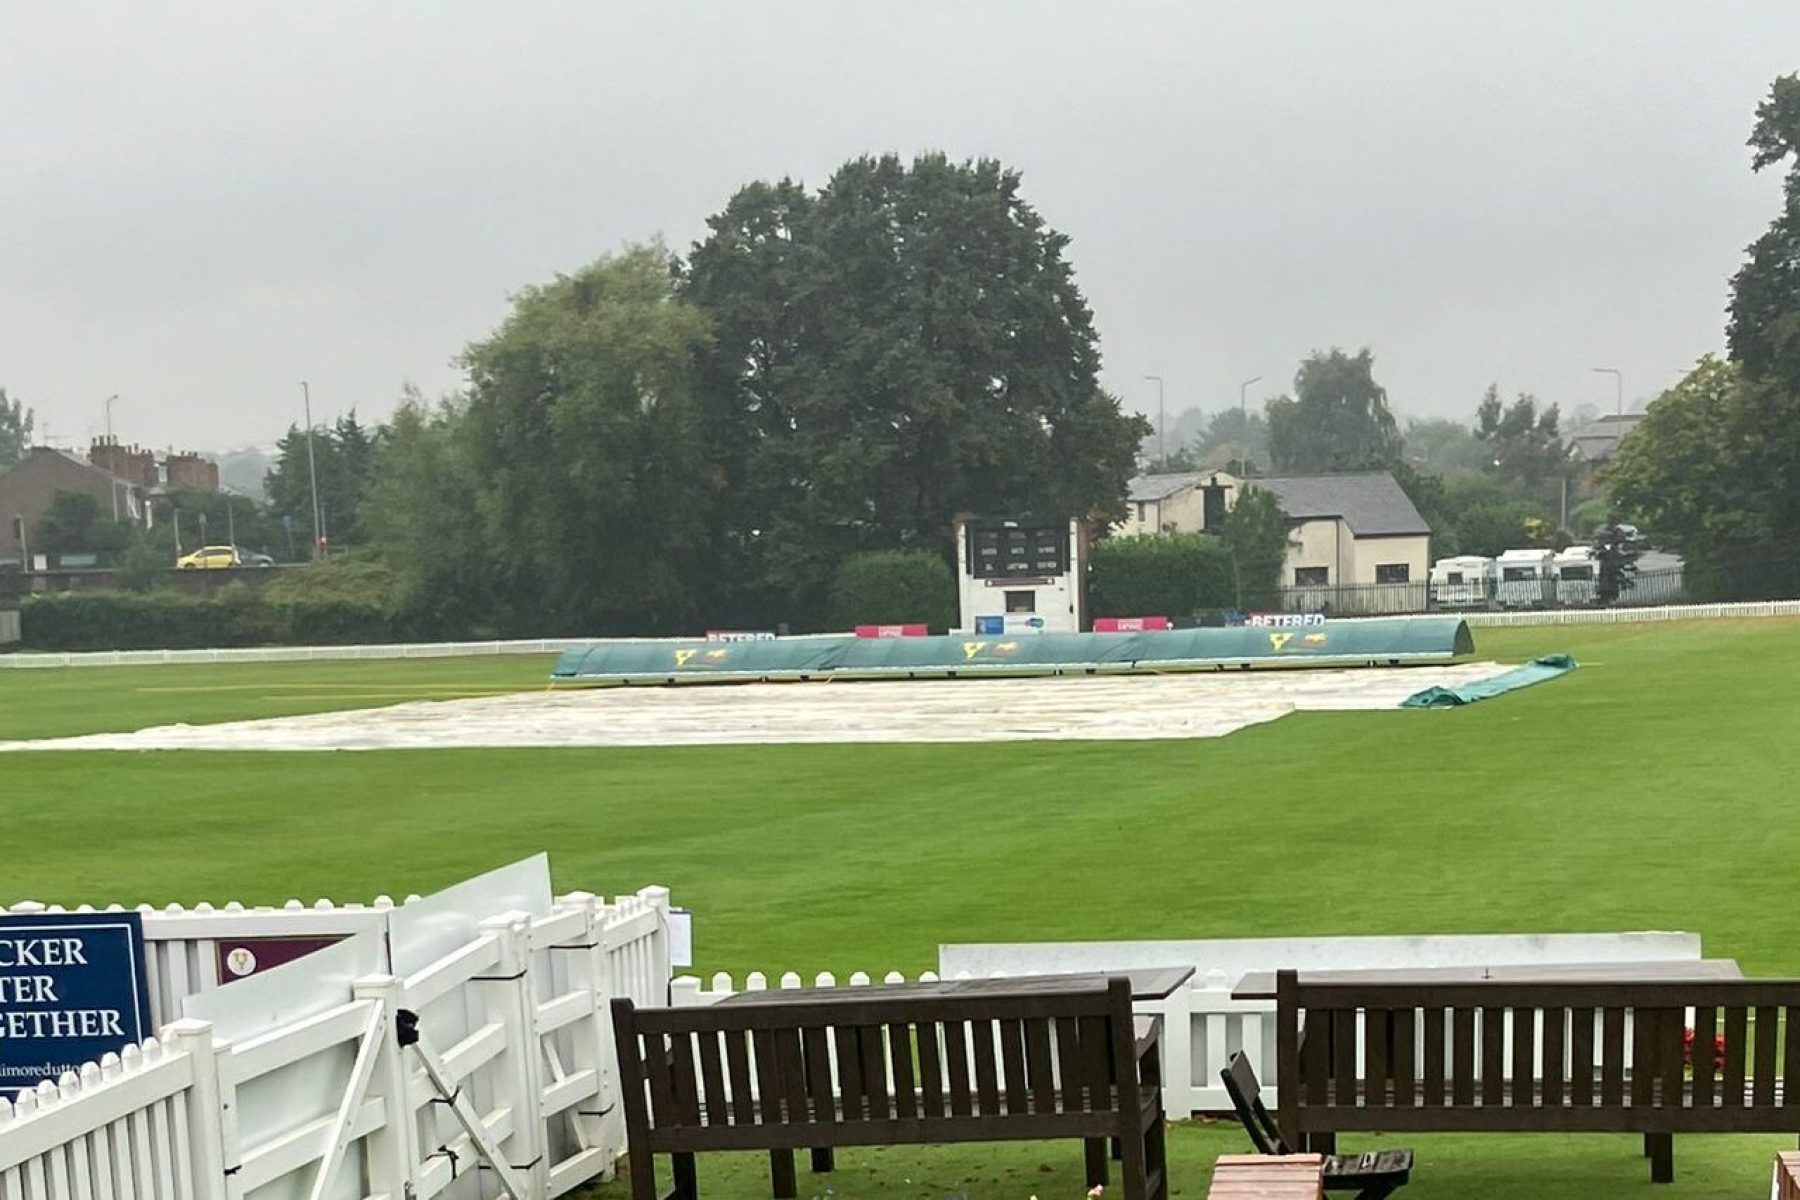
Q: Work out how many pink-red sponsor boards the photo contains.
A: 2